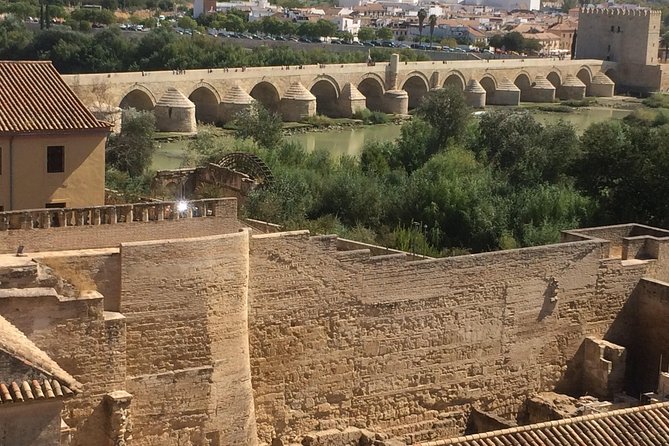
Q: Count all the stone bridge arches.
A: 12